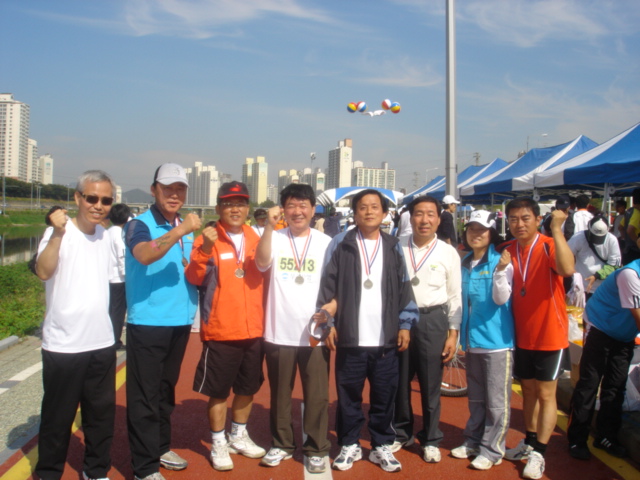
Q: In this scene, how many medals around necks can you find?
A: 6